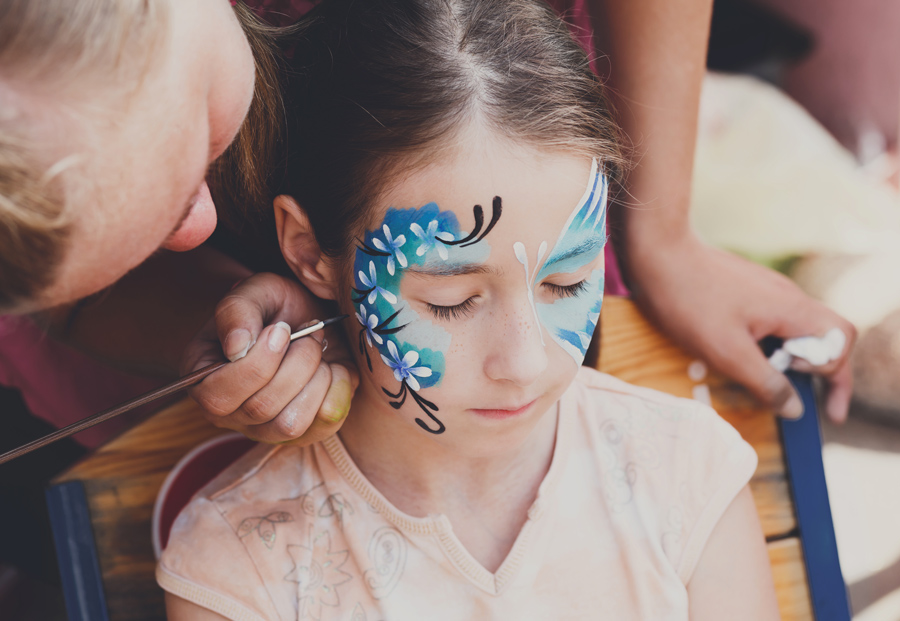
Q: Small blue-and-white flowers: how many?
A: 5